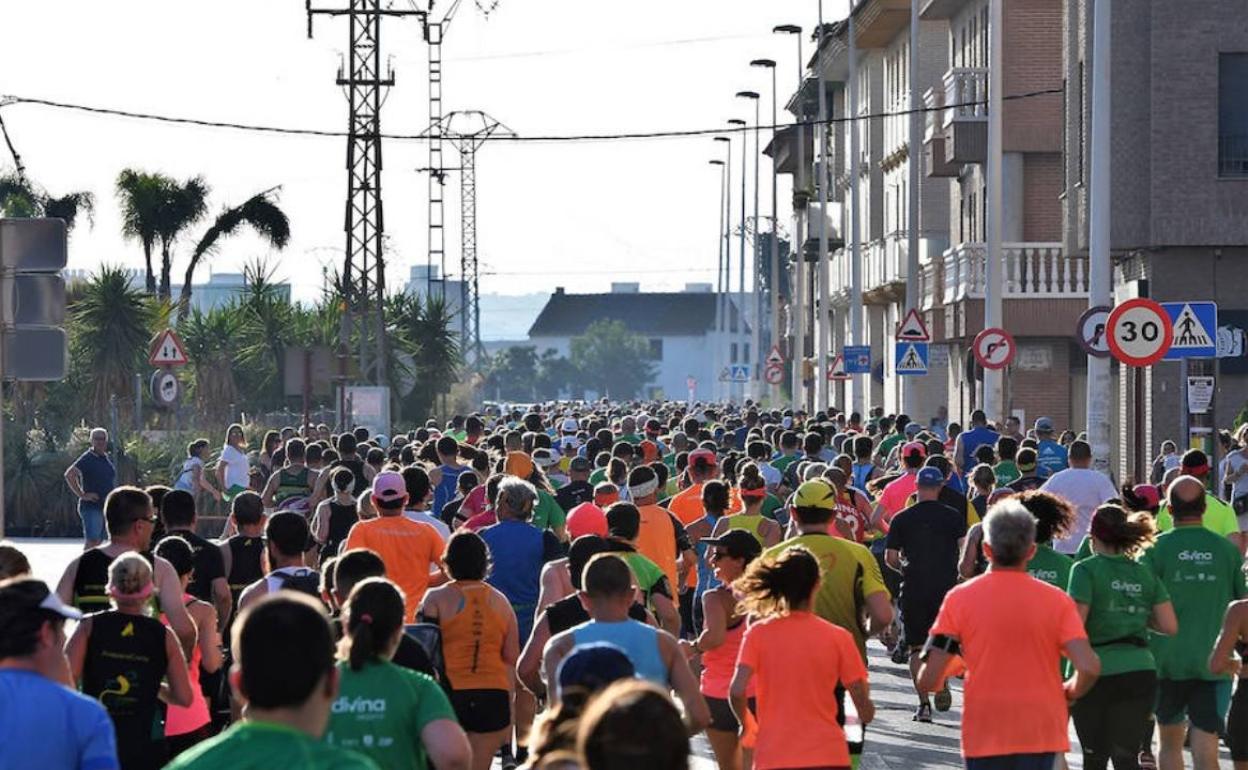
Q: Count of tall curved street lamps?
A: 6